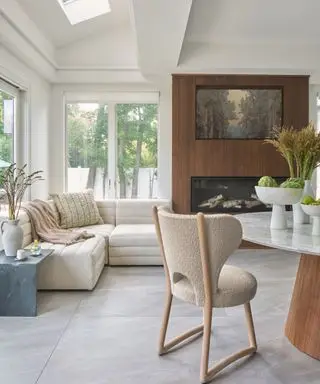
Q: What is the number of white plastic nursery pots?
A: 0